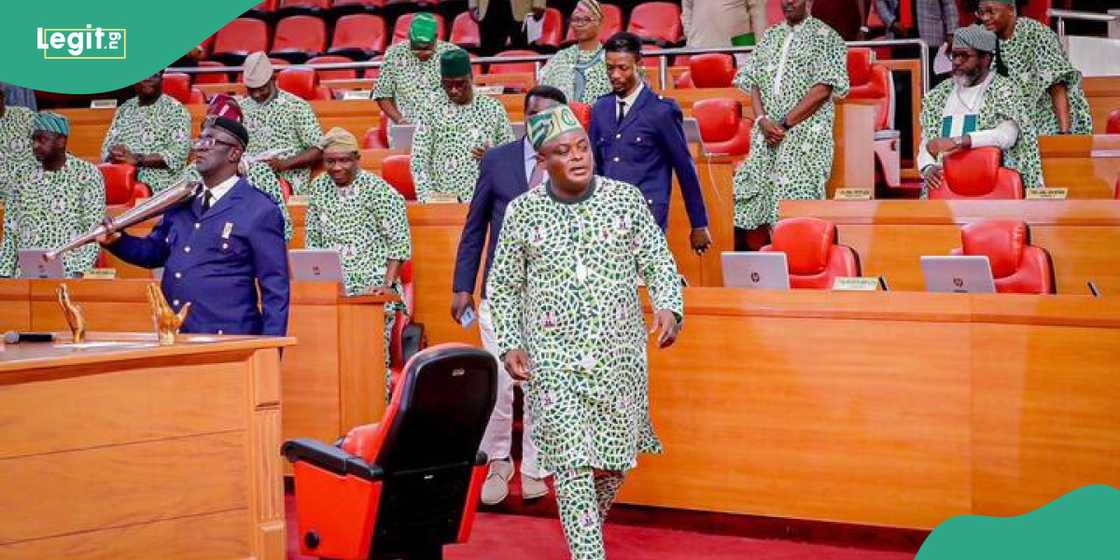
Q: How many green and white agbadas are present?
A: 13